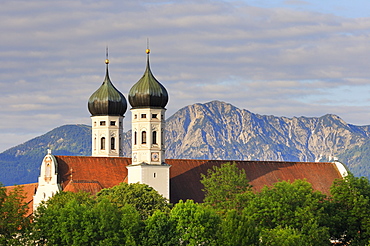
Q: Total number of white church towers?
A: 2